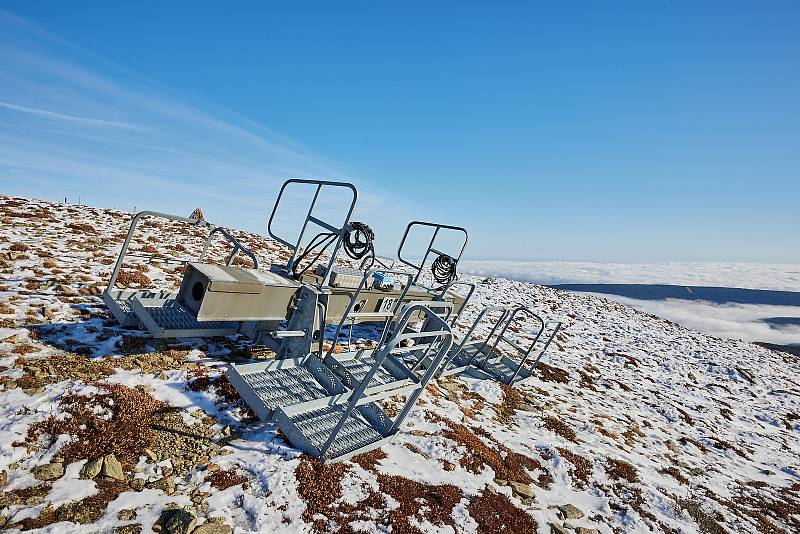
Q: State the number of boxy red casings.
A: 0